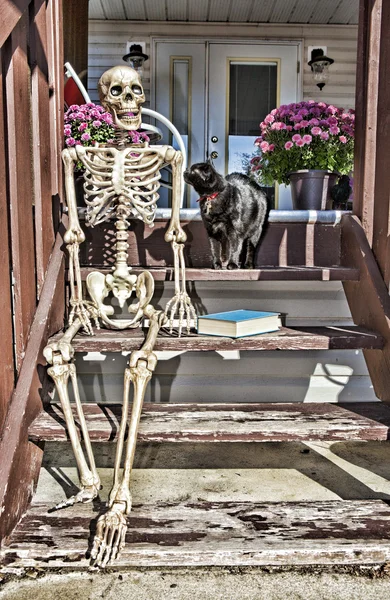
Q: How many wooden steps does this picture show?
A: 4